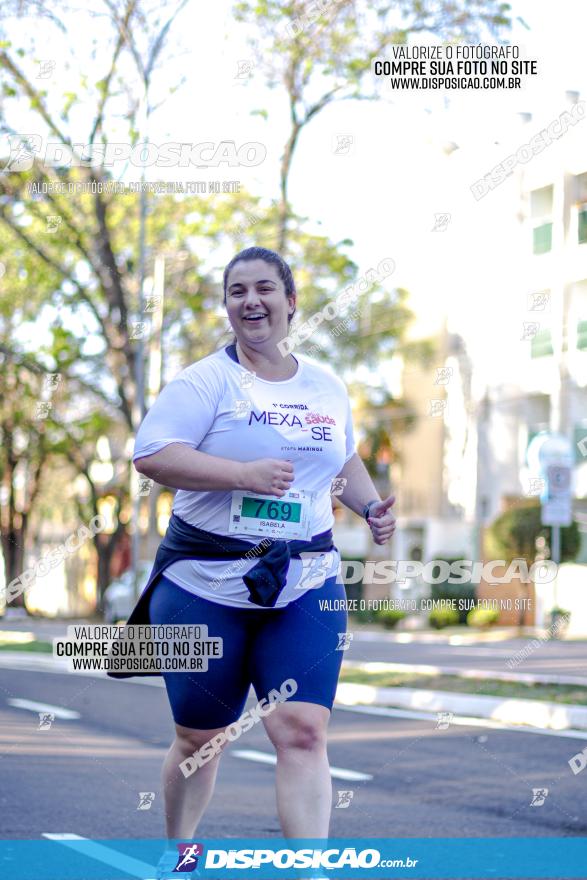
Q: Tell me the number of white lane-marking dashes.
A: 3